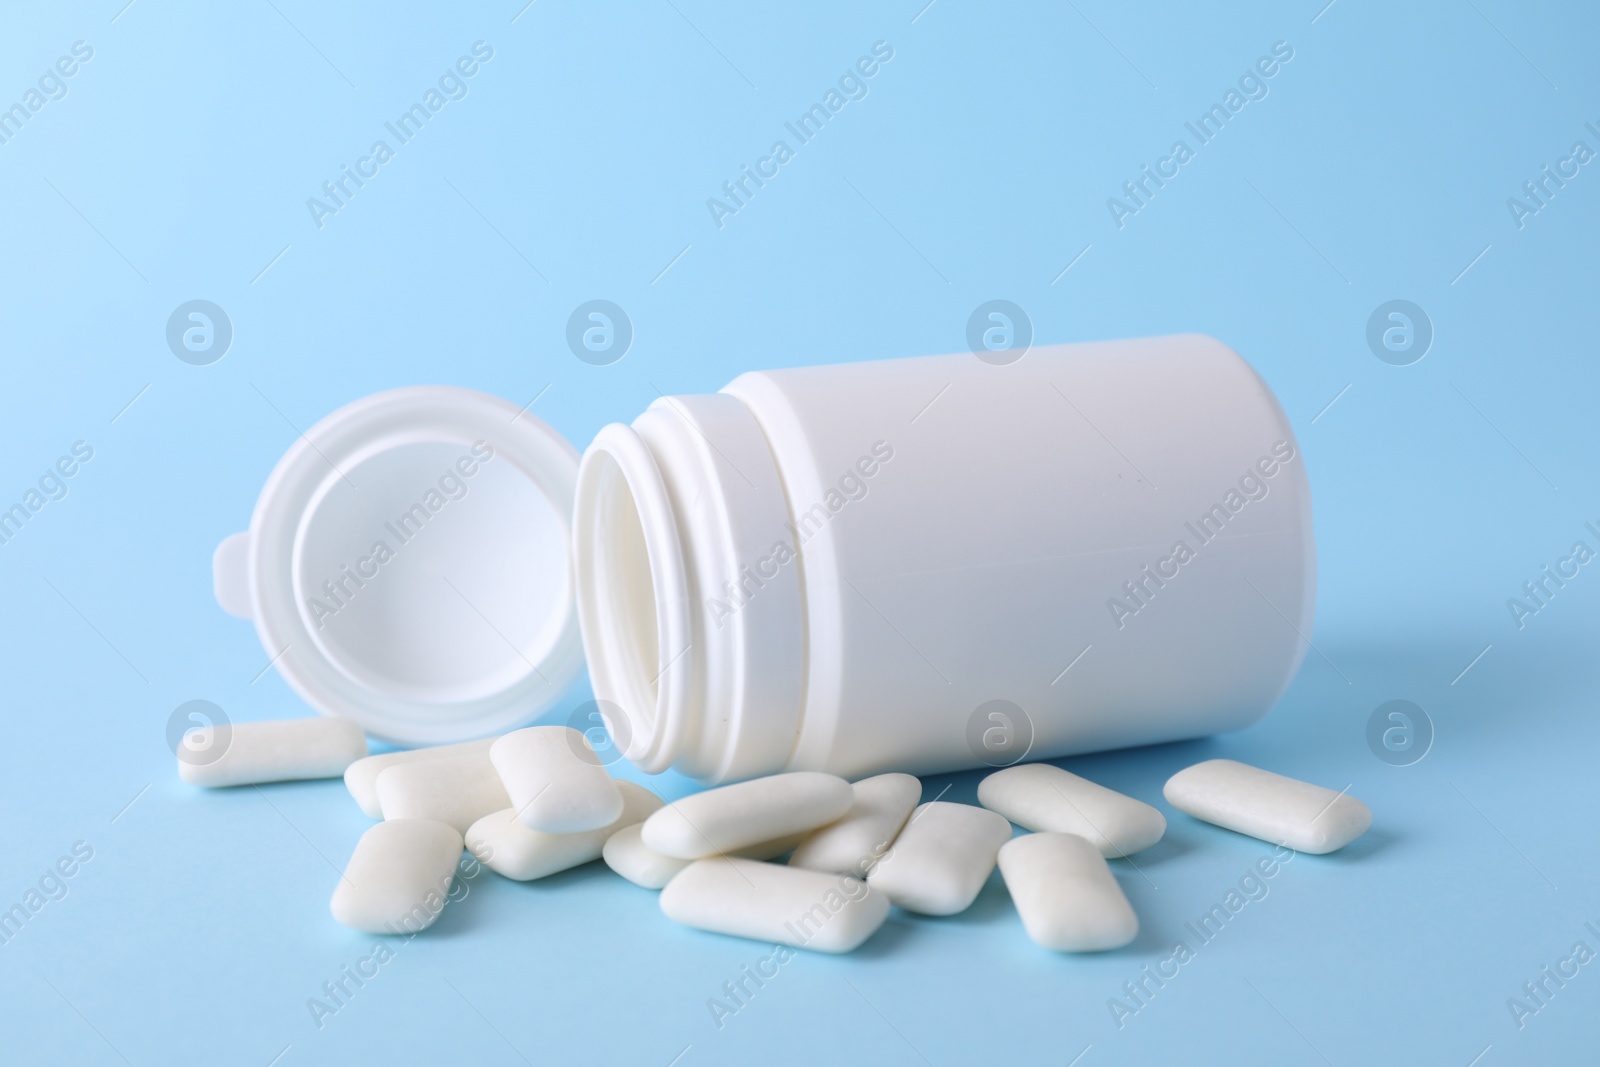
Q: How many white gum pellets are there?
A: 14